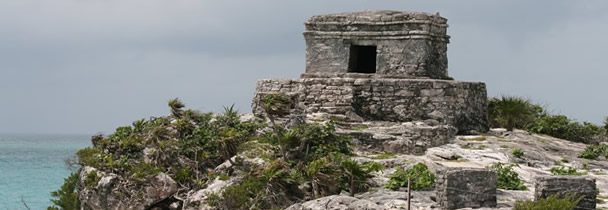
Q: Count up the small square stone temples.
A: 1